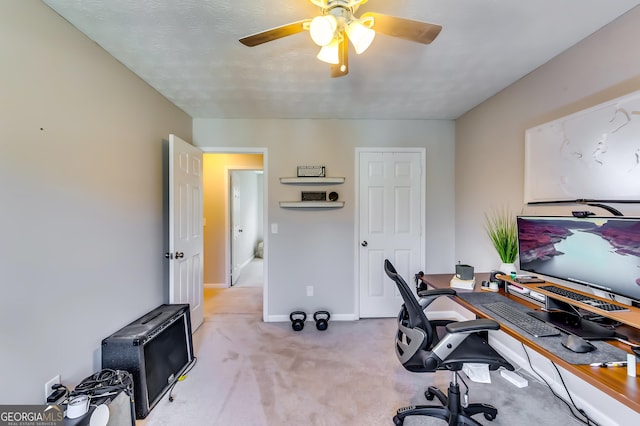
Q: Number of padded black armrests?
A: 2